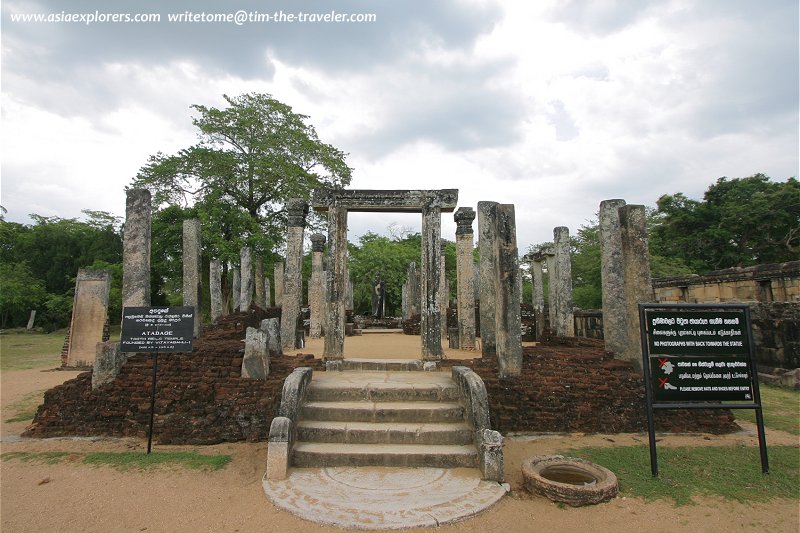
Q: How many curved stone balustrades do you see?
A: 2